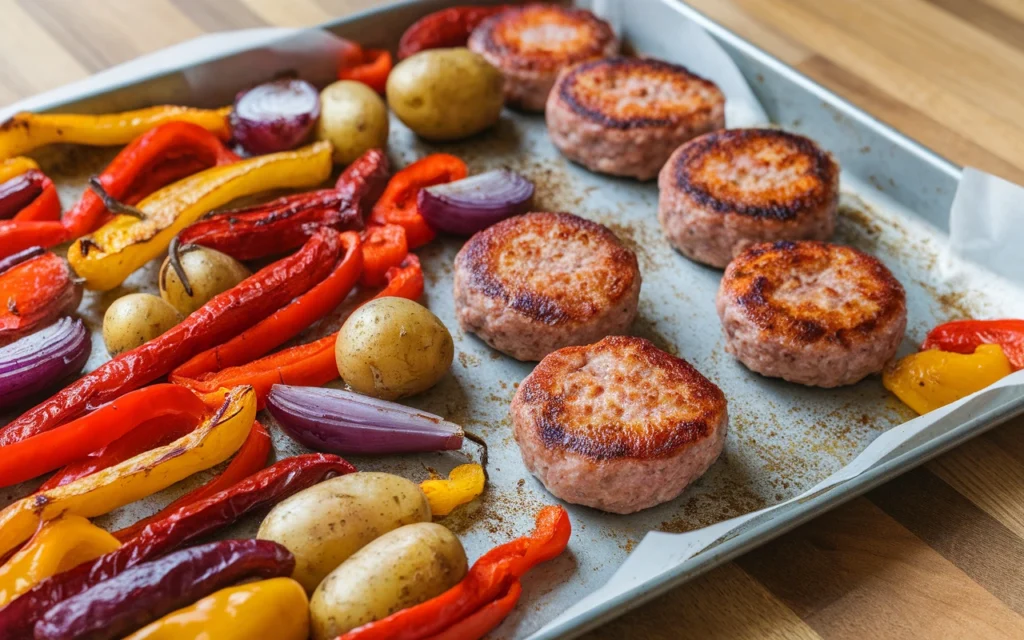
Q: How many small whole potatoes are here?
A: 7